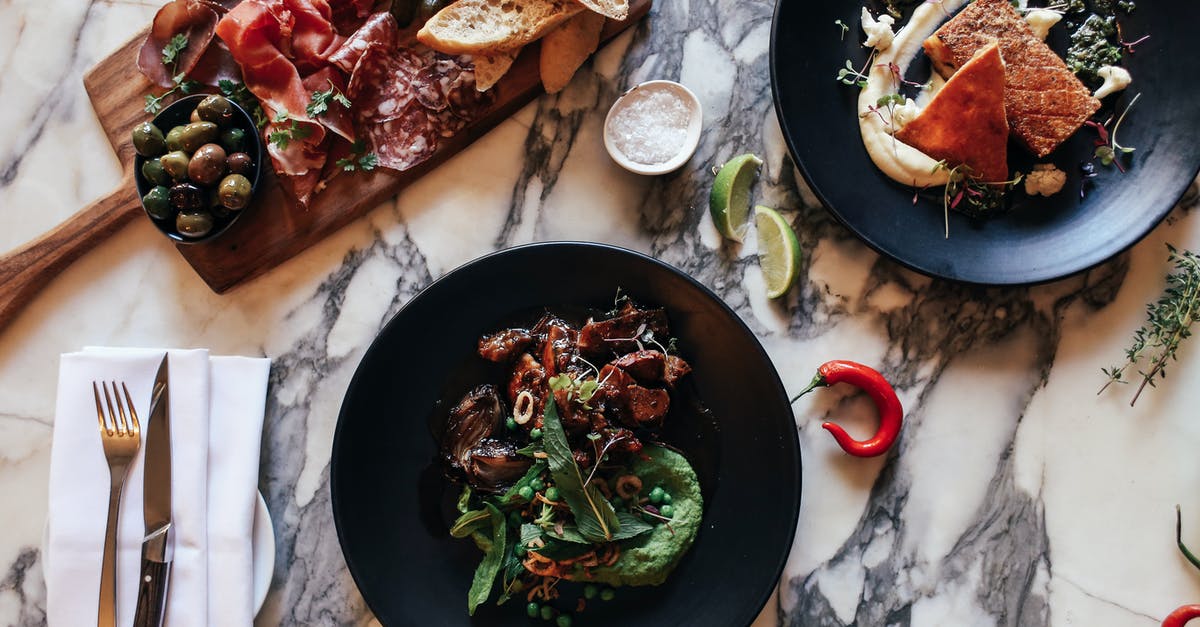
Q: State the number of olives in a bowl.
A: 15